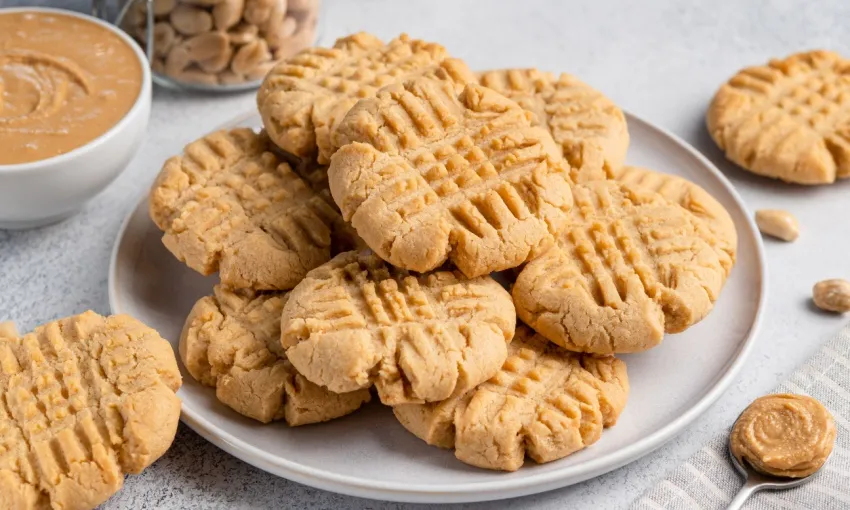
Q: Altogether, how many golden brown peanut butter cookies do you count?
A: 11